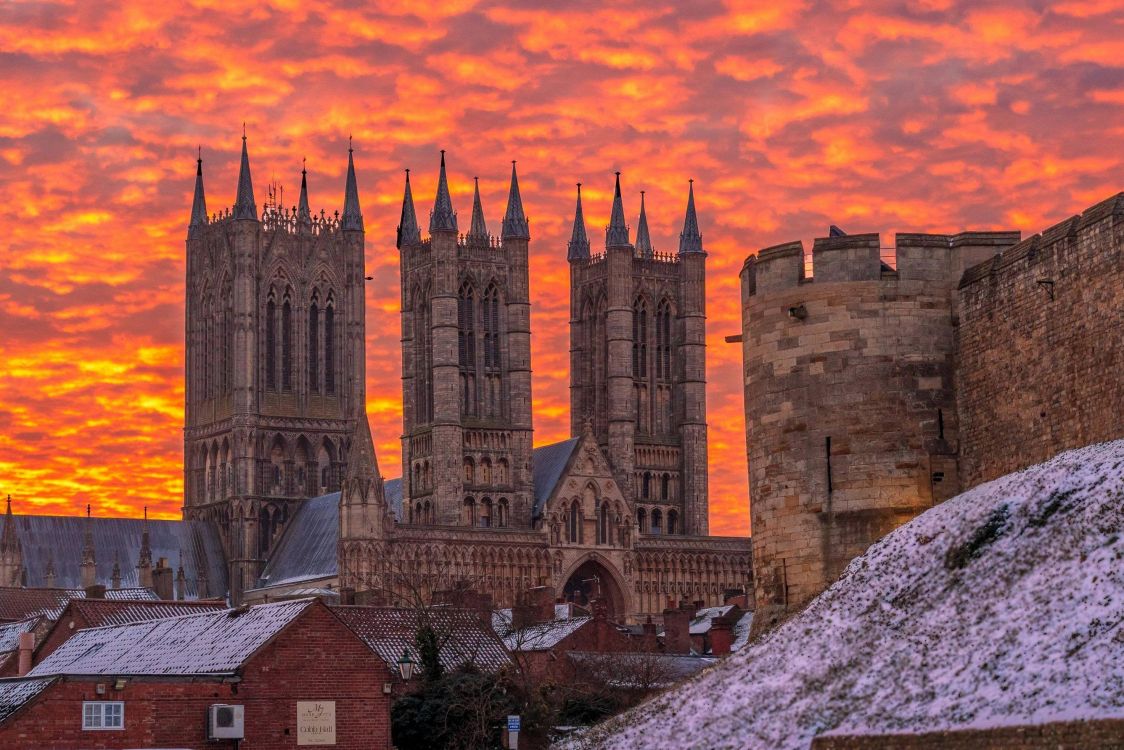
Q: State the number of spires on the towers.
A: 12